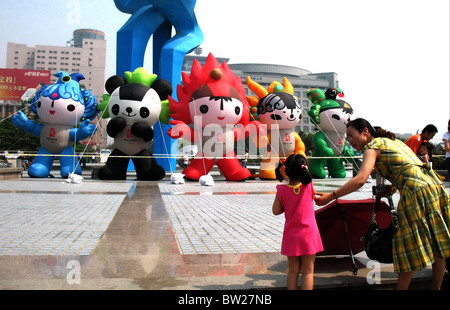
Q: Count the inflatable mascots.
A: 5